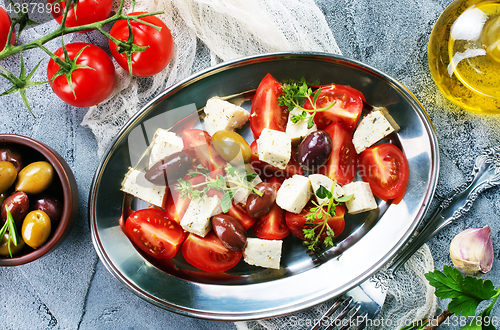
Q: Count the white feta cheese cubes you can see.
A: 12